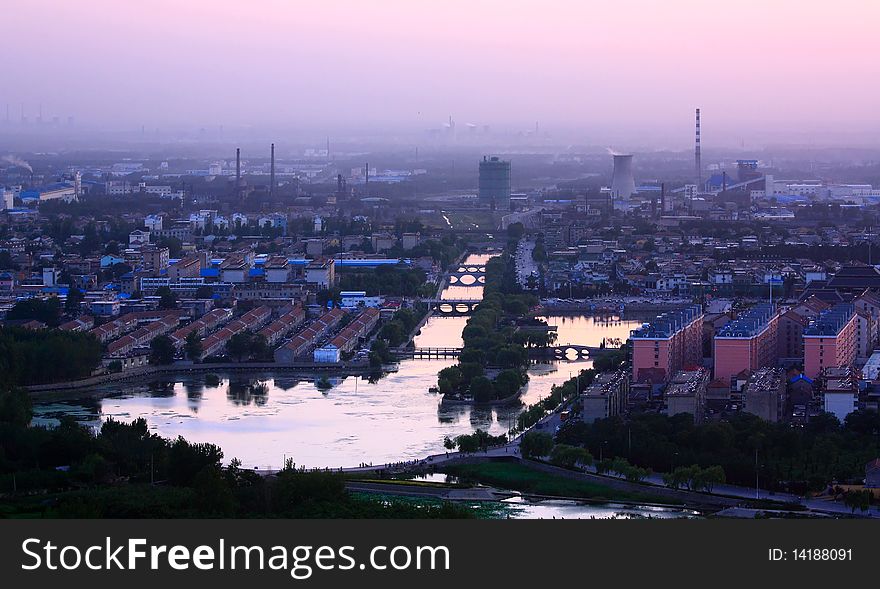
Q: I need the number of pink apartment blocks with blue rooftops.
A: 3